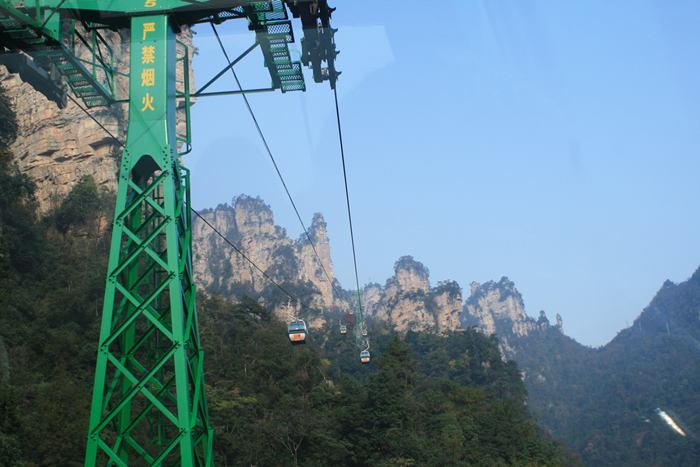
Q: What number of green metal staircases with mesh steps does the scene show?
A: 2